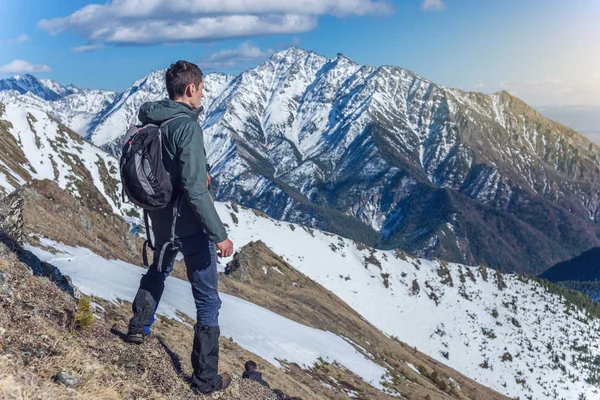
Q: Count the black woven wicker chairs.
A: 0